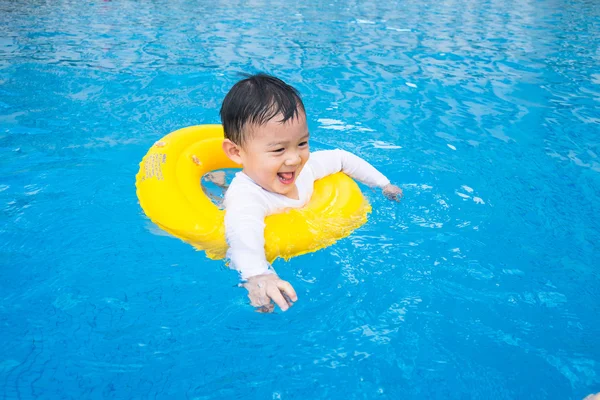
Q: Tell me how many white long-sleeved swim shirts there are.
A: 1